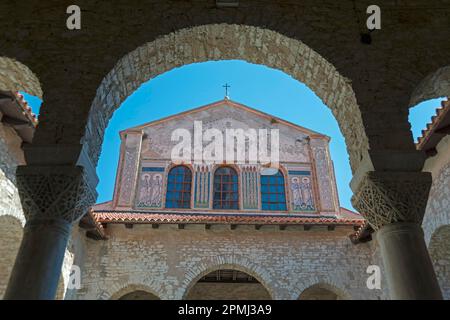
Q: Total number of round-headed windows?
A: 3